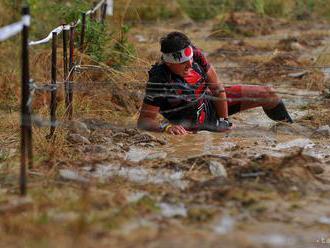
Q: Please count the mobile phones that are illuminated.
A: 0